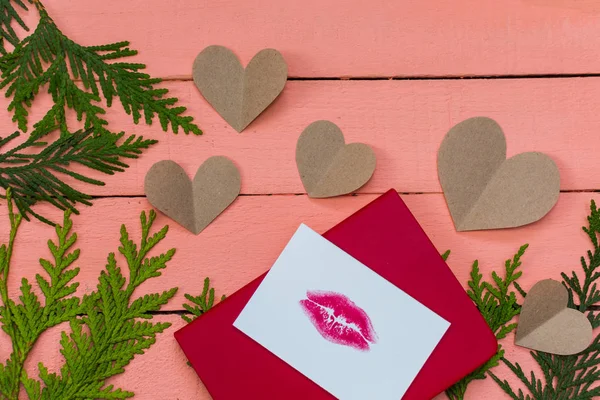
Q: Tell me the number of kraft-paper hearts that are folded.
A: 5